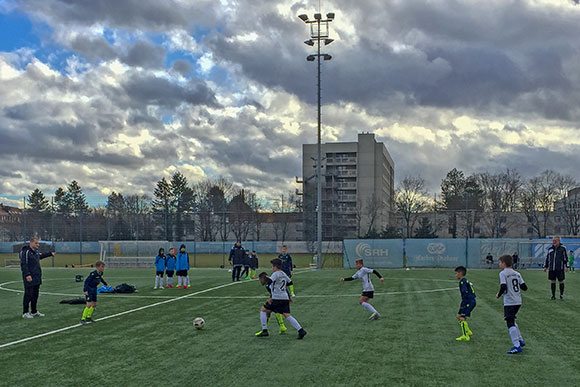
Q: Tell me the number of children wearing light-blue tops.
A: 3